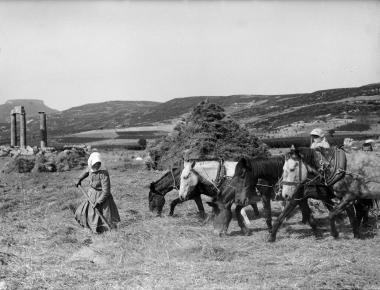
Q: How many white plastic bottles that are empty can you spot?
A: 0